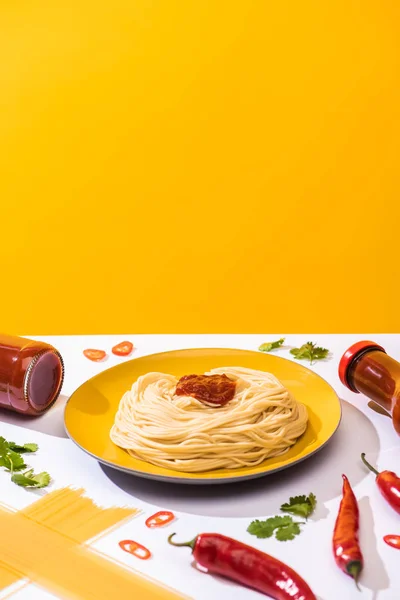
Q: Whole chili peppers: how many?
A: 3